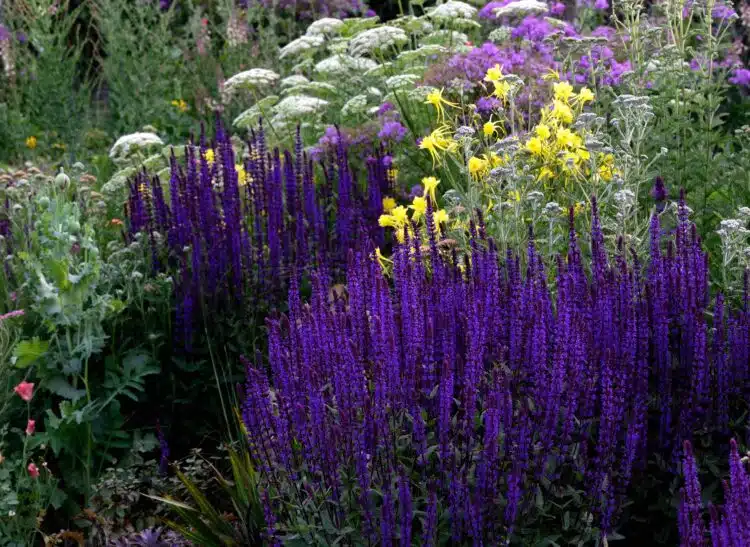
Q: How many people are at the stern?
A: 0